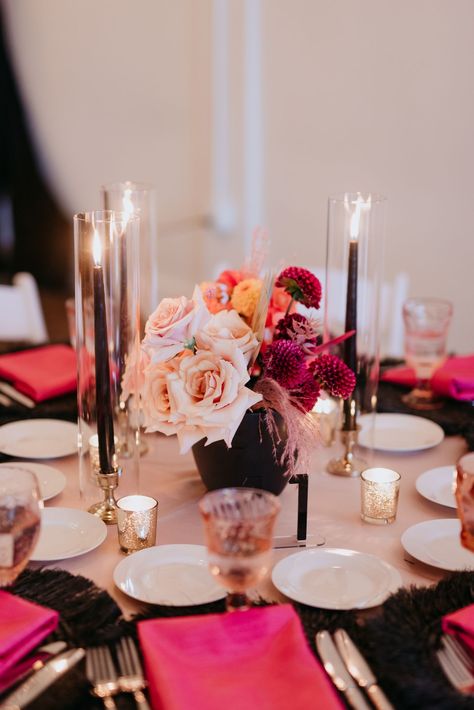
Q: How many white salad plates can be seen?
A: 8